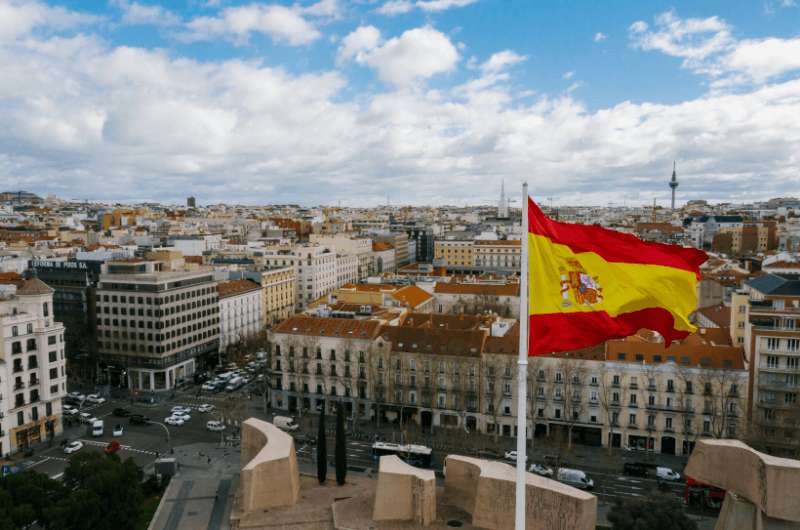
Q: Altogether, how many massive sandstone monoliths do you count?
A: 4